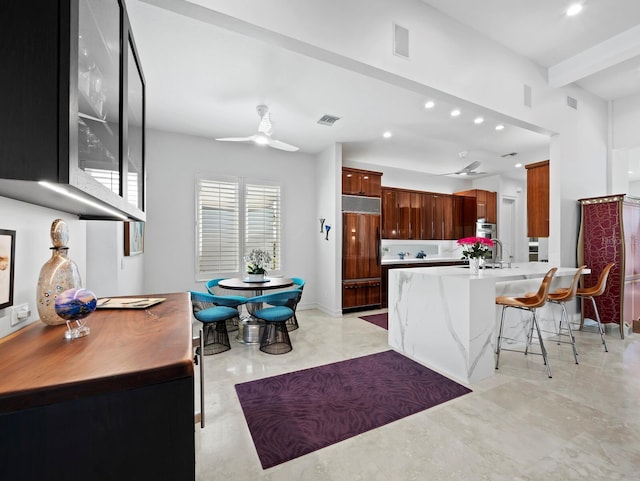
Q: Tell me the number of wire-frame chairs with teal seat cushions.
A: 4